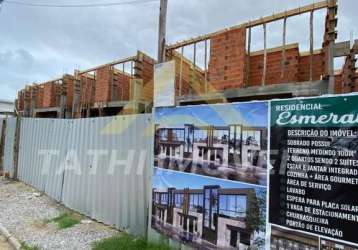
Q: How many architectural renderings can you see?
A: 2